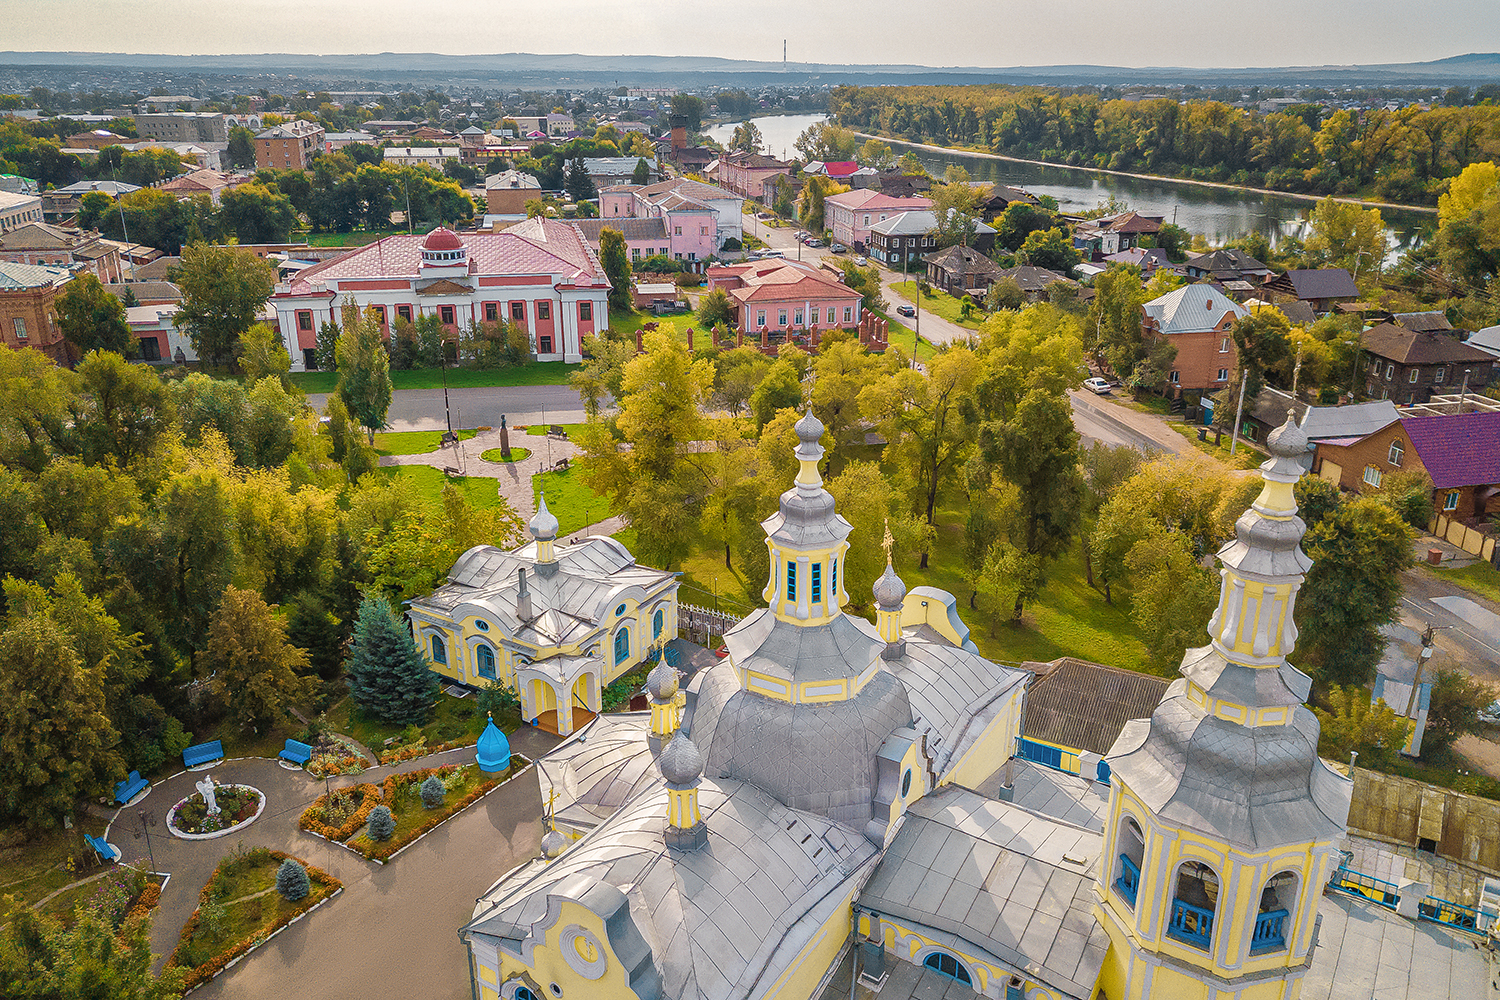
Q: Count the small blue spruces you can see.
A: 3